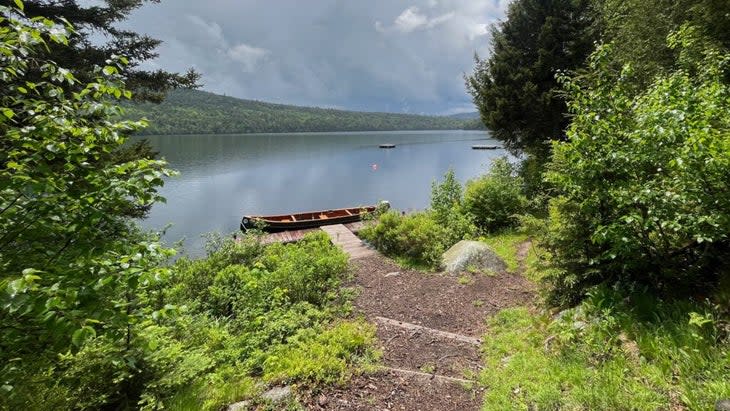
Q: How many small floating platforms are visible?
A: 2